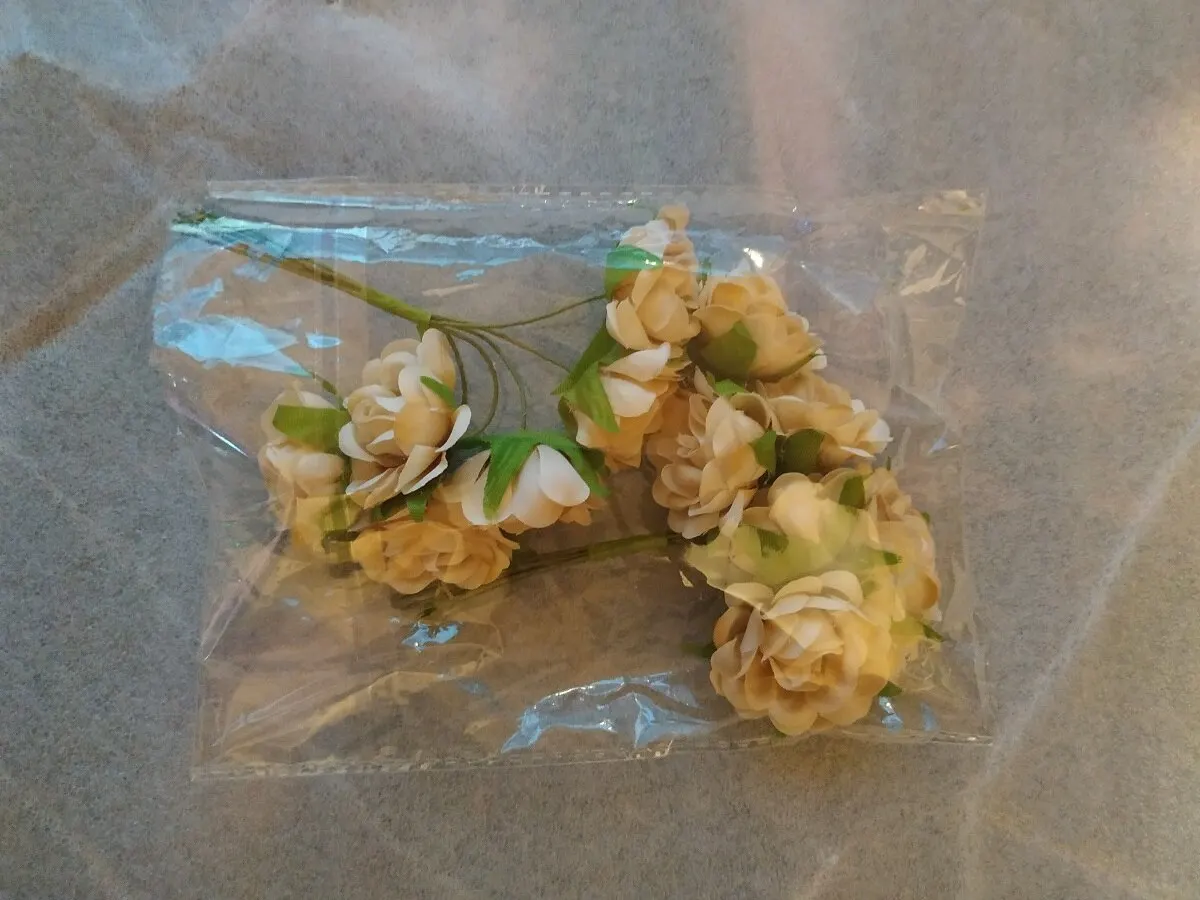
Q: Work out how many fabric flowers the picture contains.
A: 12